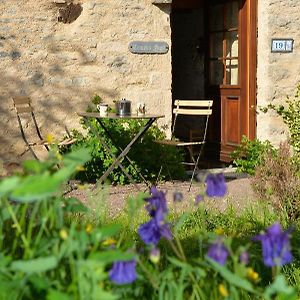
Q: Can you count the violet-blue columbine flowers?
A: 6